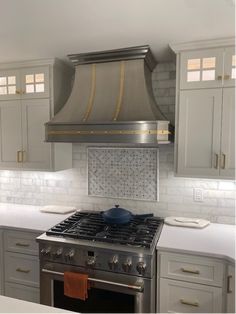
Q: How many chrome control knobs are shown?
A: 7